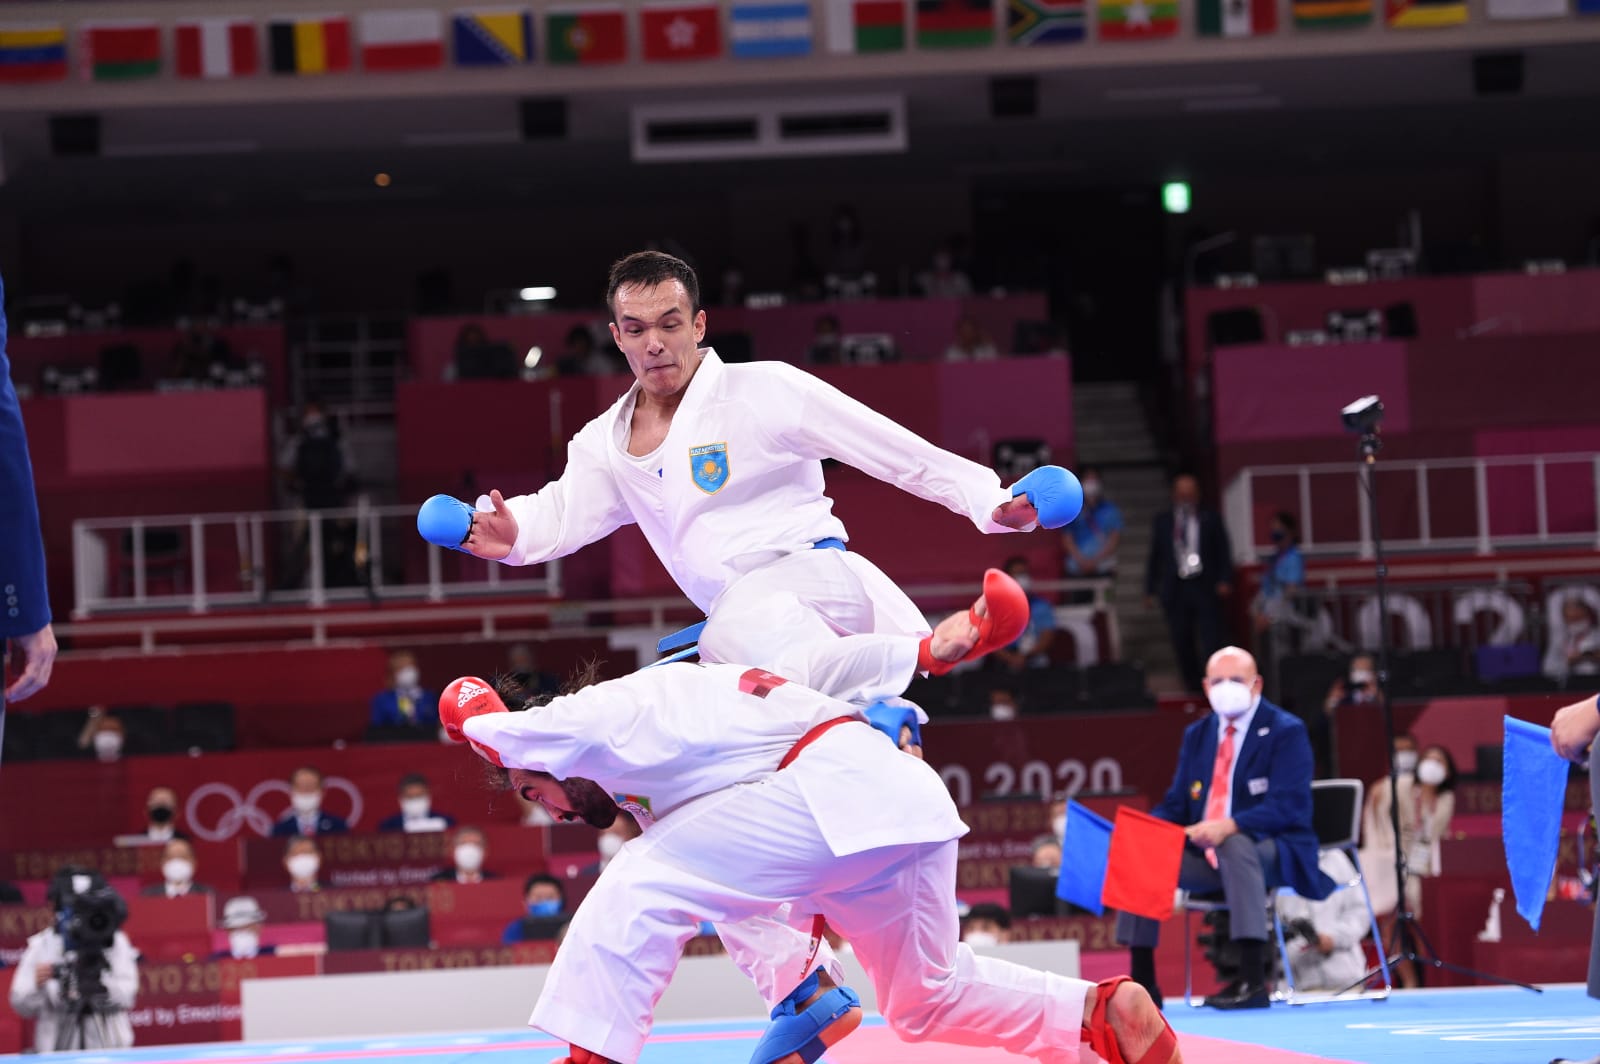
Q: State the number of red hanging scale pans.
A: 0